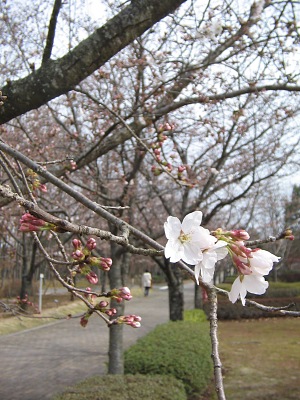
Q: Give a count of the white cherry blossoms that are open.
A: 4